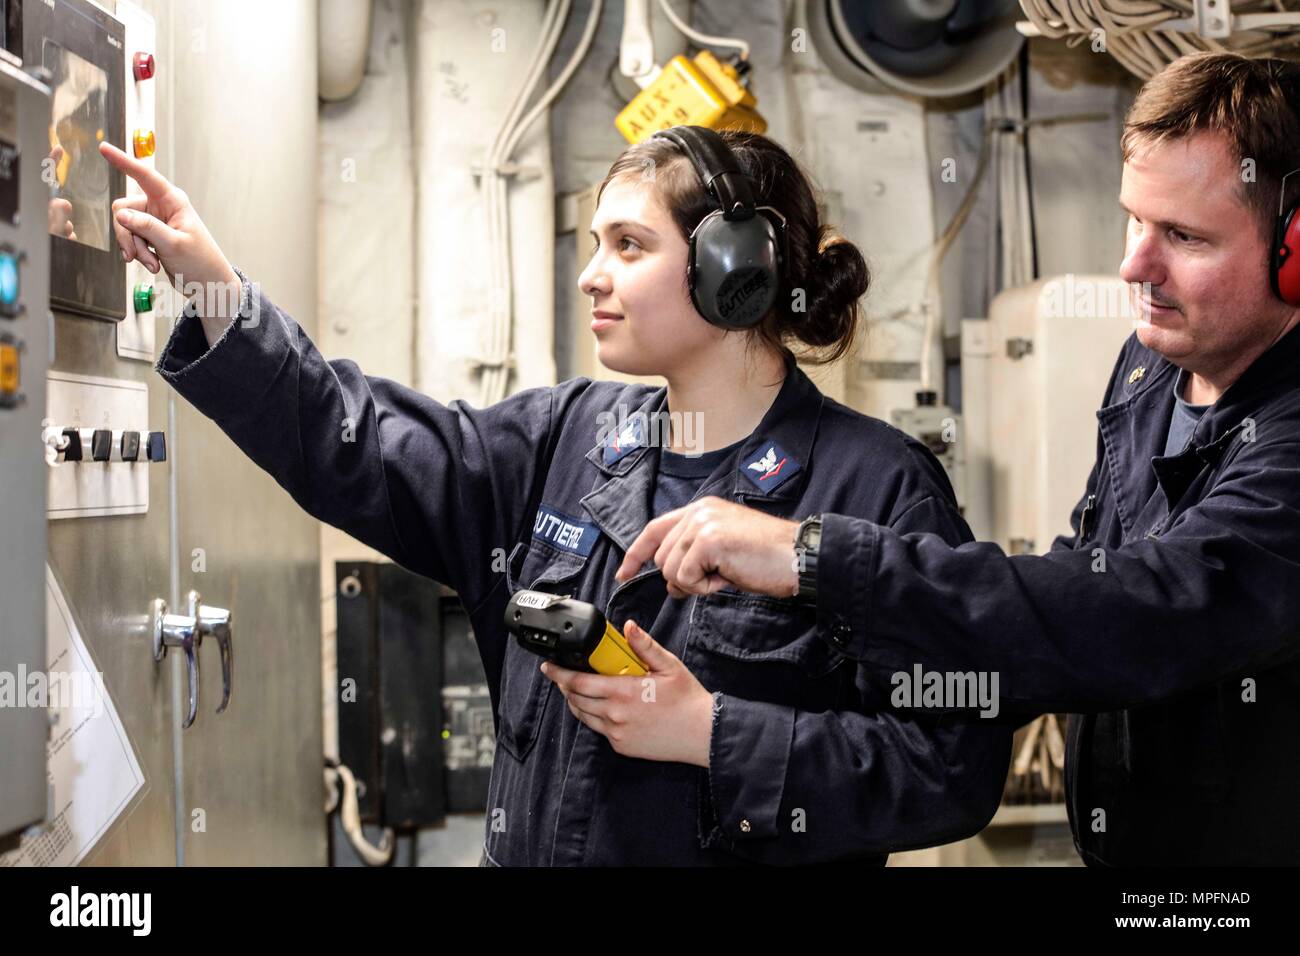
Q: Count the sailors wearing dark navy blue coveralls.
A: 2